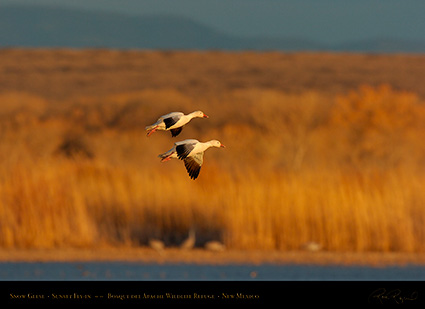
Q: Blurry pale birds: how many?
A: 4